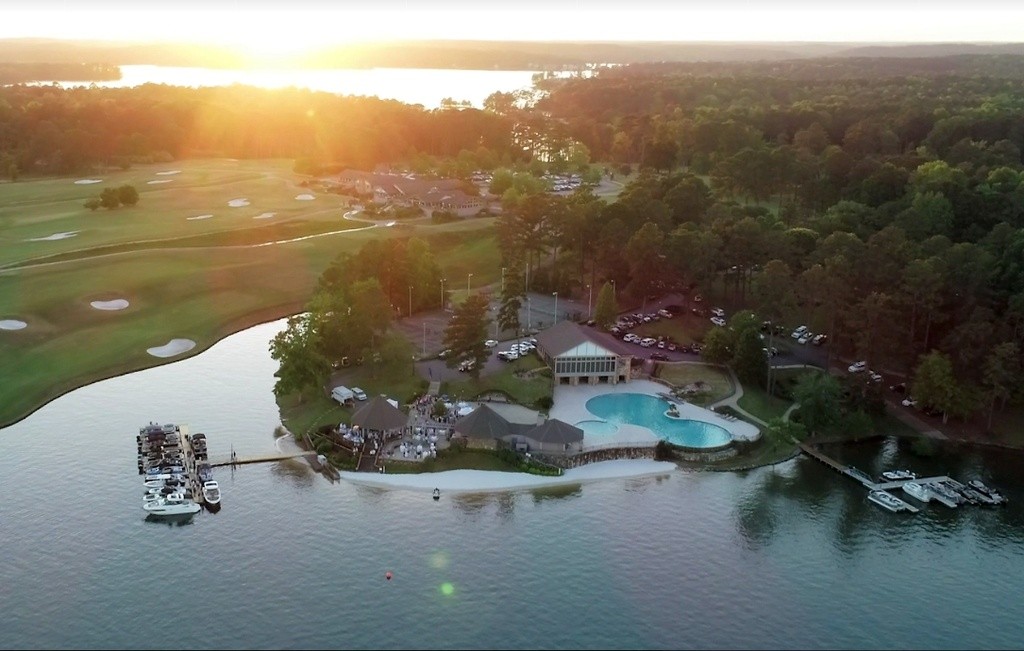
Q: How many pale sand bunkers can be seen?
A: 11